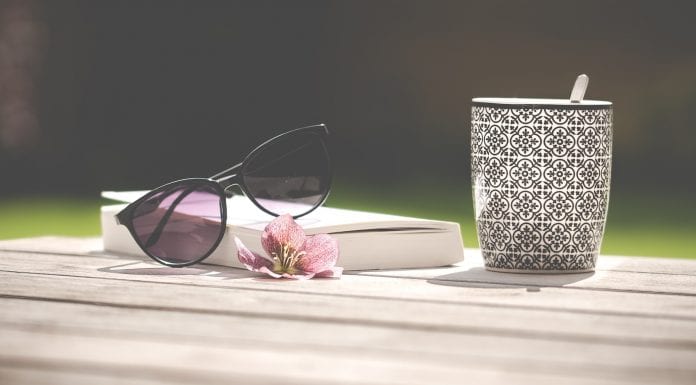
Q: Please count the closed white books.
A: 1